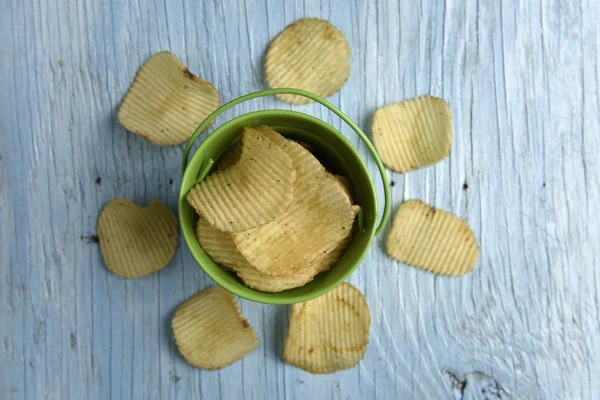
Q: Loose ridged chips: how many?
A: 7